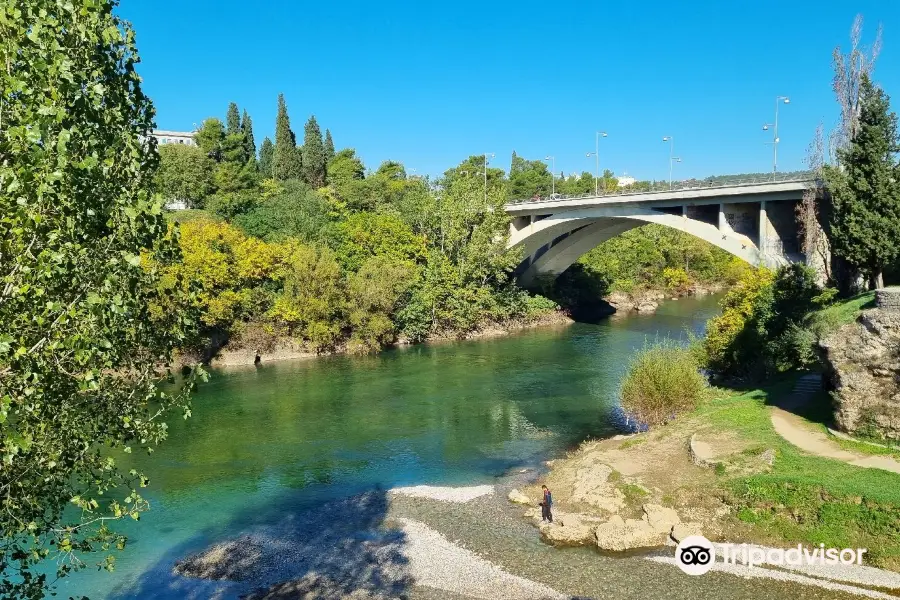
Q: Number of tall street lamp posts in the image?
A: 5